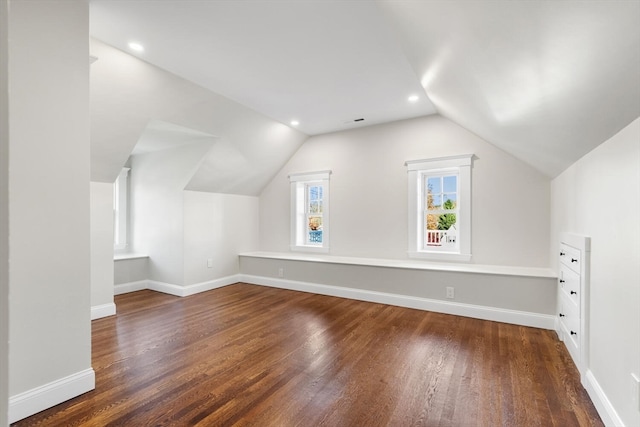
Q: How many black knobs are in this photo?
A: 6